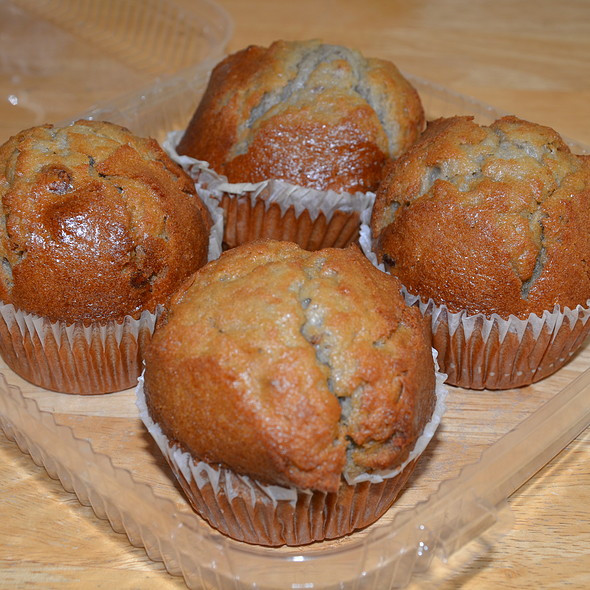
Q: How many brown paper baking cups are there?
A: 4